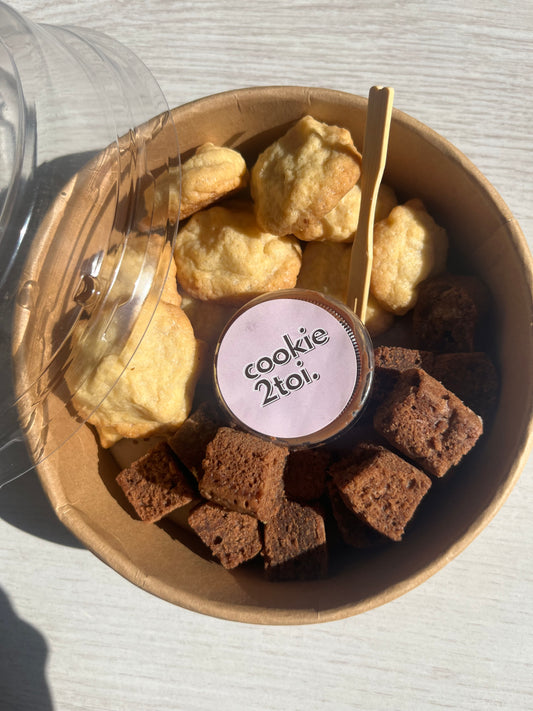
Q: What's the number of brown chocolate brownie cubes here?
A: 12